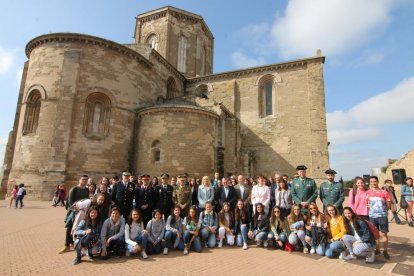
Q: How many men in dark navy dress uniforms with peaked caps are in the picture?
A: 3